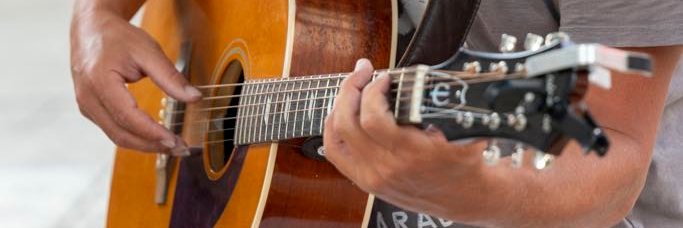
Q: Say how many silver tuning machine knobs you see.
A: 6